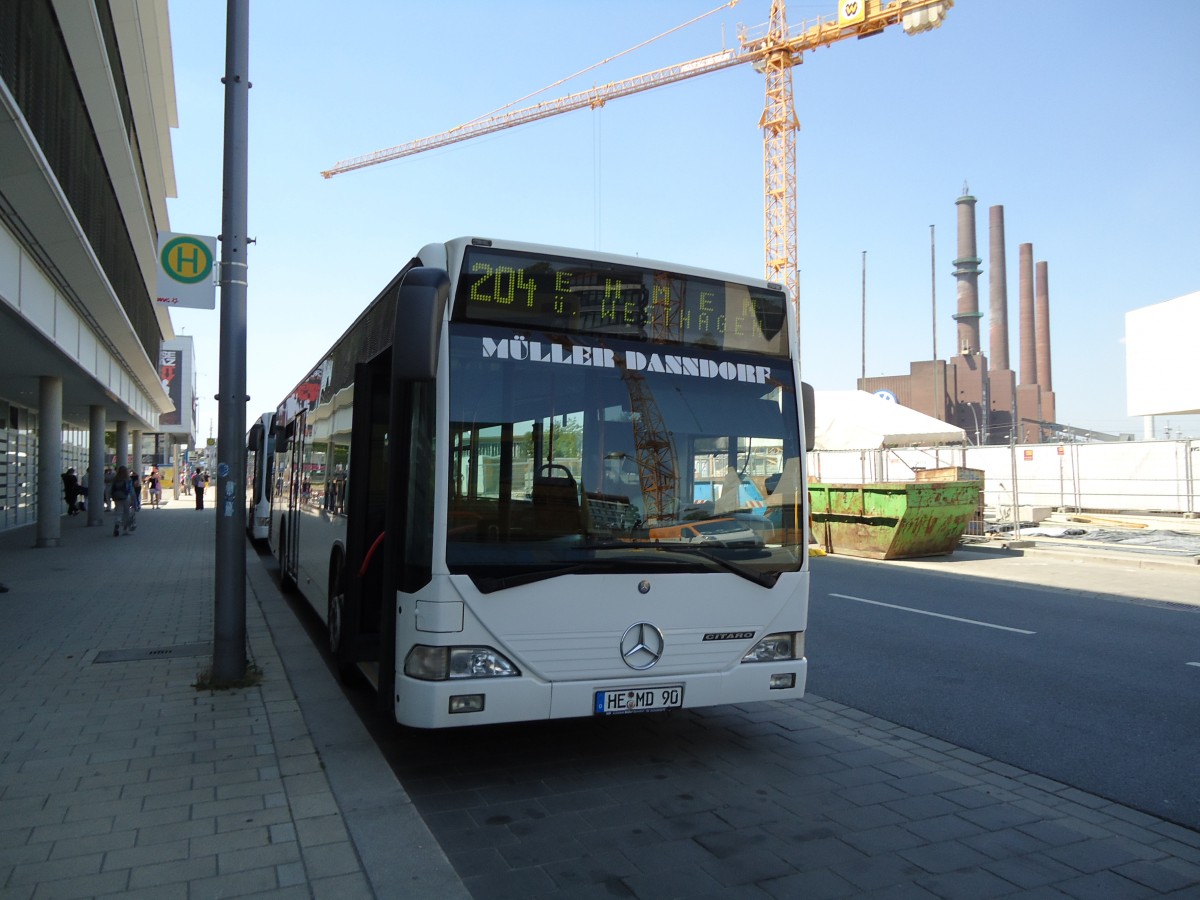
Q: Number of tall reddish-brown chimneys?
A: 4